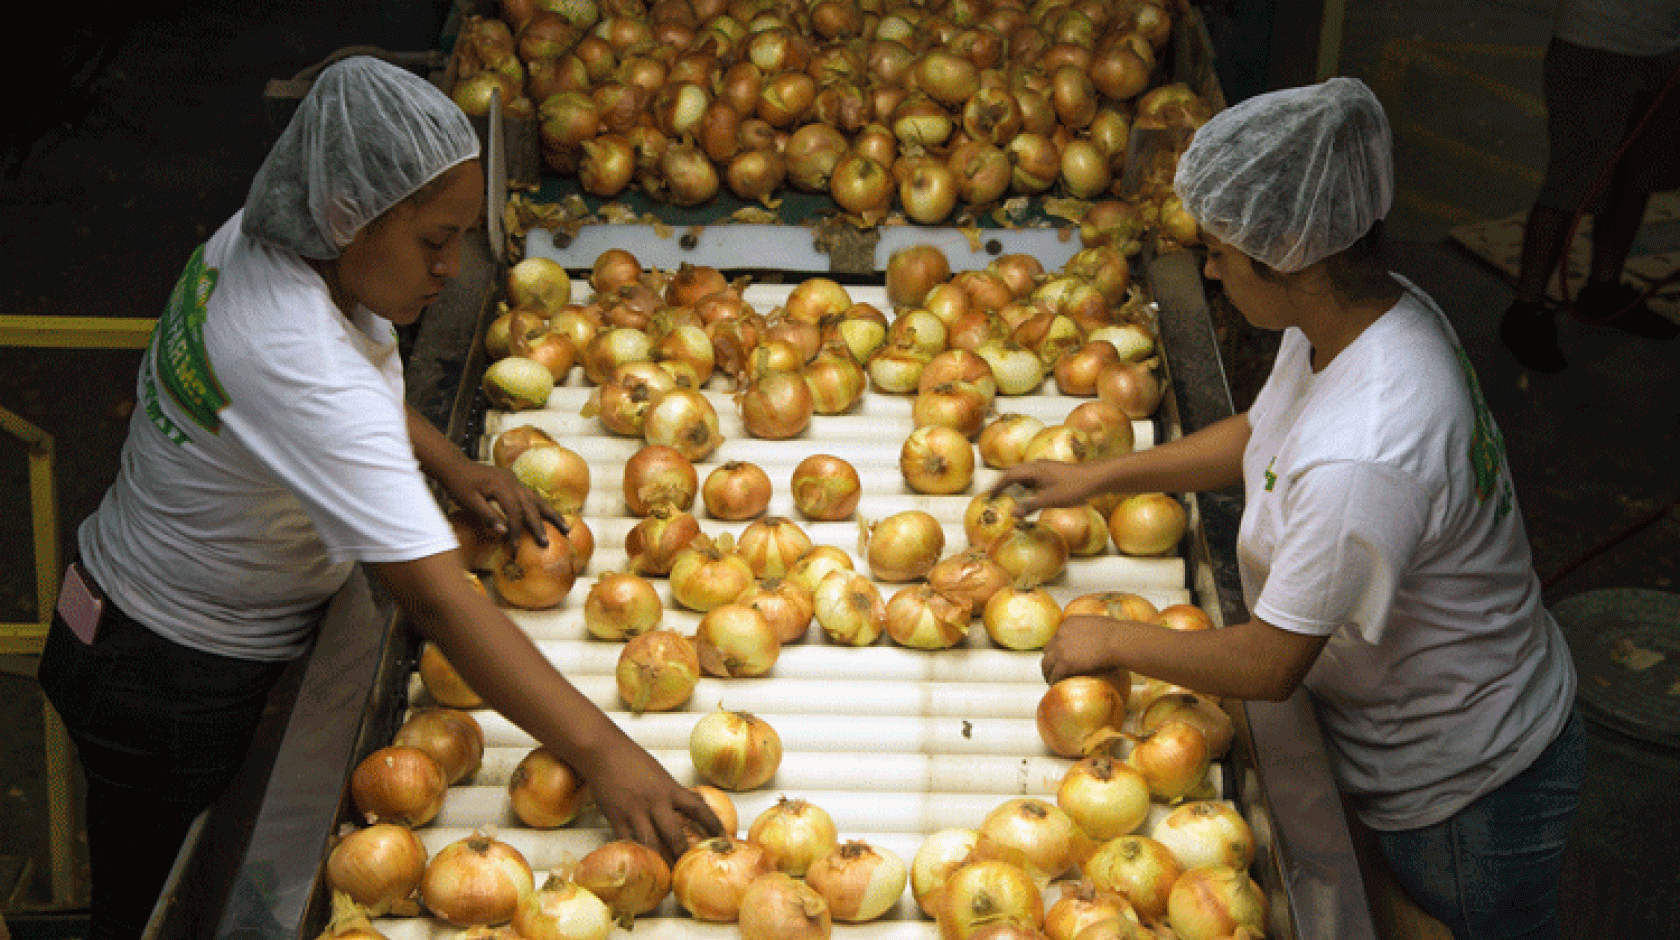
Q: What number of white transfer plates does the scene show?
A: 2